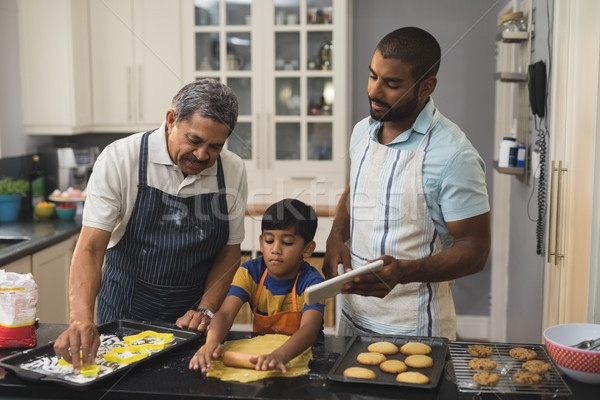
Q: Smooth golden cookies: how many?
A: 7